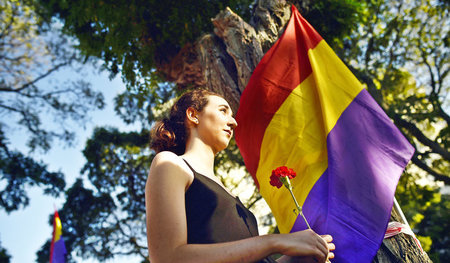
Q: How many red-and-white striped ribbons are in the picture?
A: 1